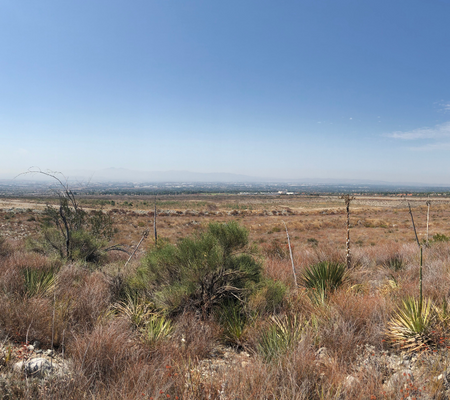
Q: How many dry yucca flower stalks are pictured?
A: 6